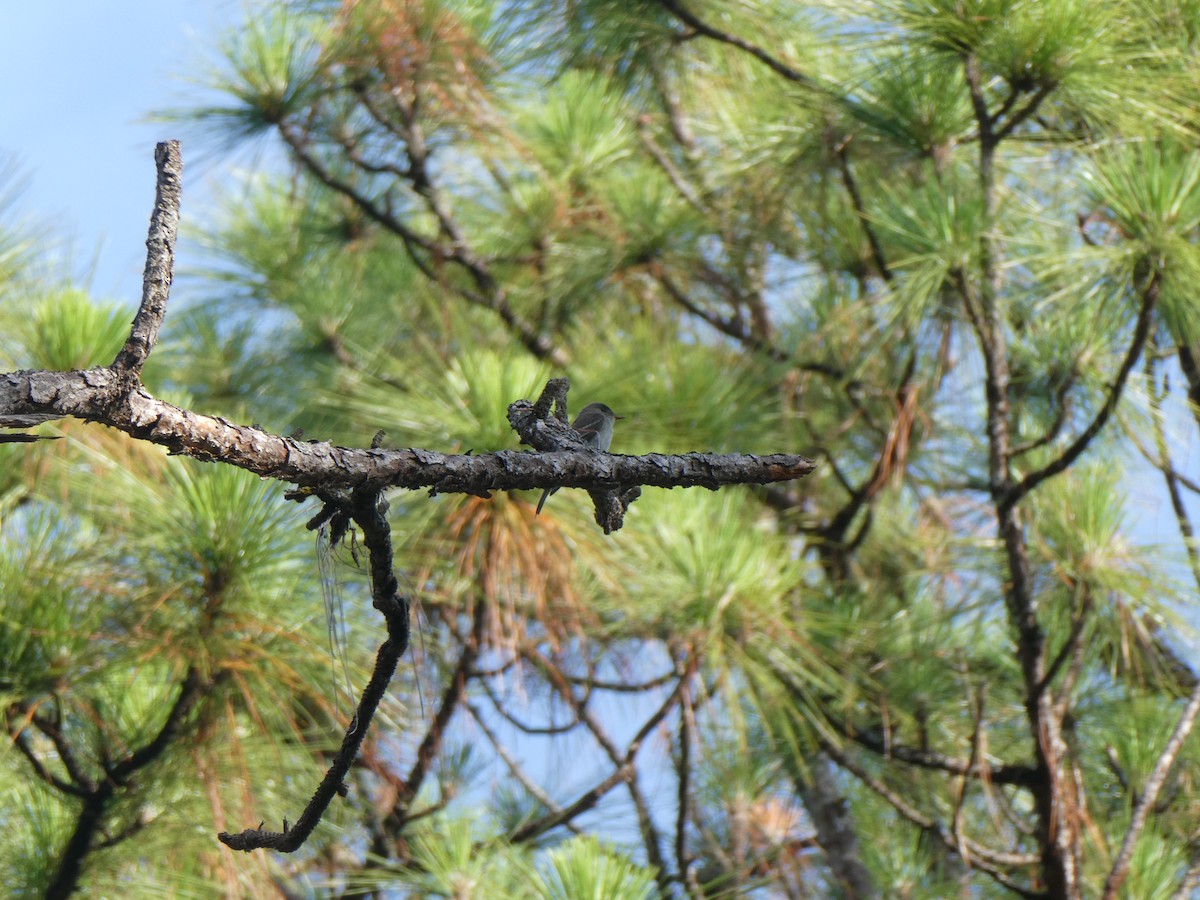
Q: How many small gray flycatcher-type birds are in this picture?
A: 1